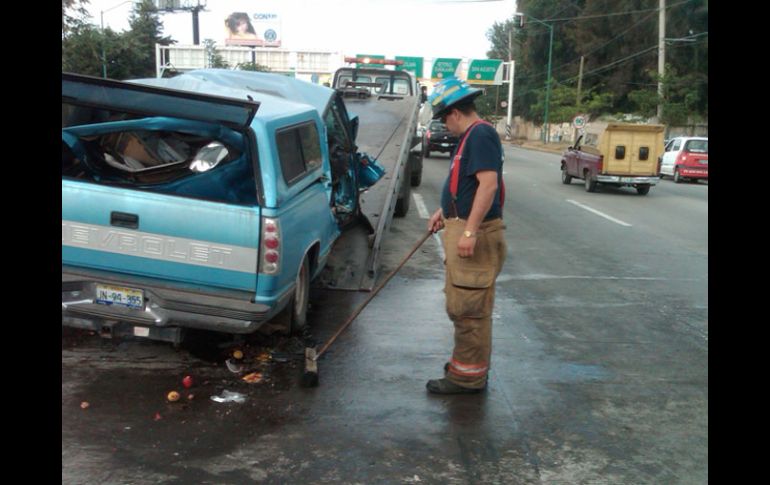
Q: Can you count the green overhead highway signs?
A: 4